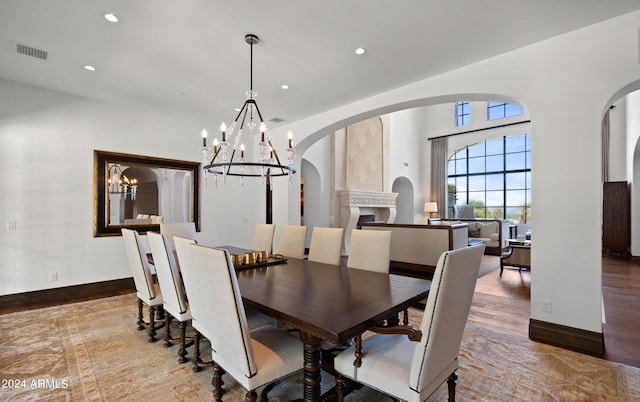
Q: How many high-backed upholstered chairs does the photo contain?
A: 10